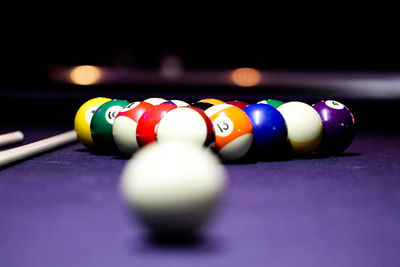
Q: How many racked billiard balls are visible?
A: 15